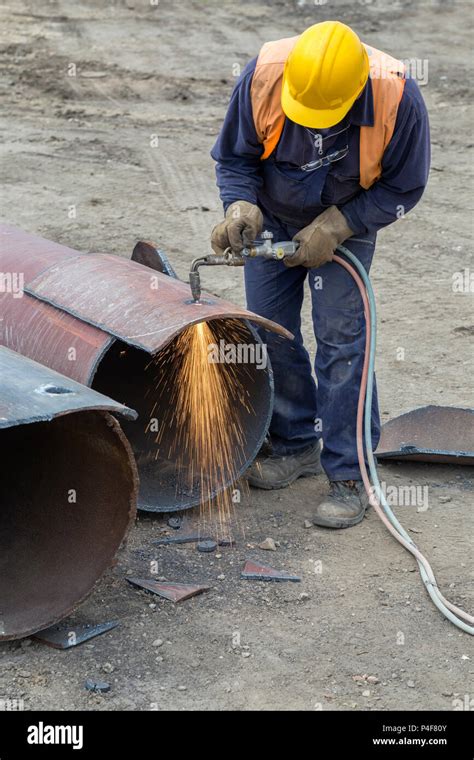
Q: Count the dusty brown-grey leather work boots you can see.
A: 2